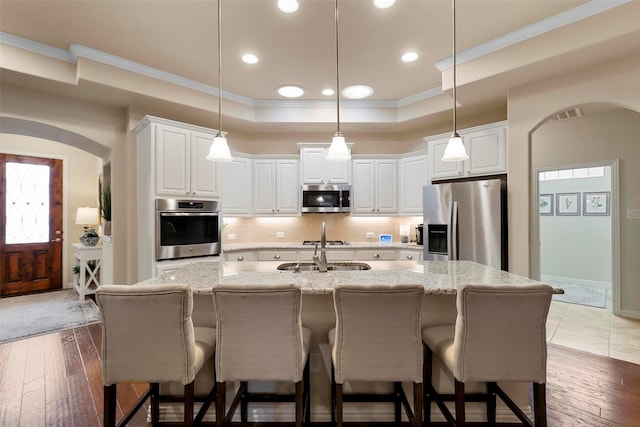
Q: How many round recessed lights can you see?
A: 7